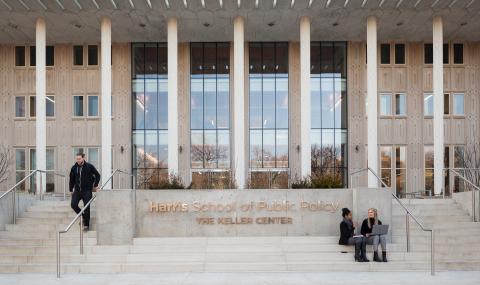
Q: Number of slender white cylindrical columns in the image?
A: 7